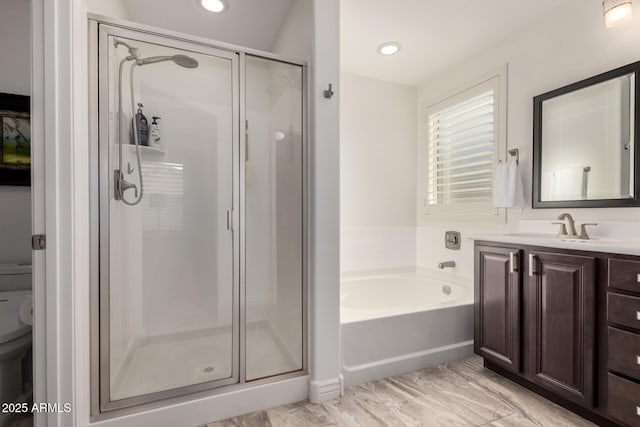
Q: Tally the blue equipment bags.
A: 0